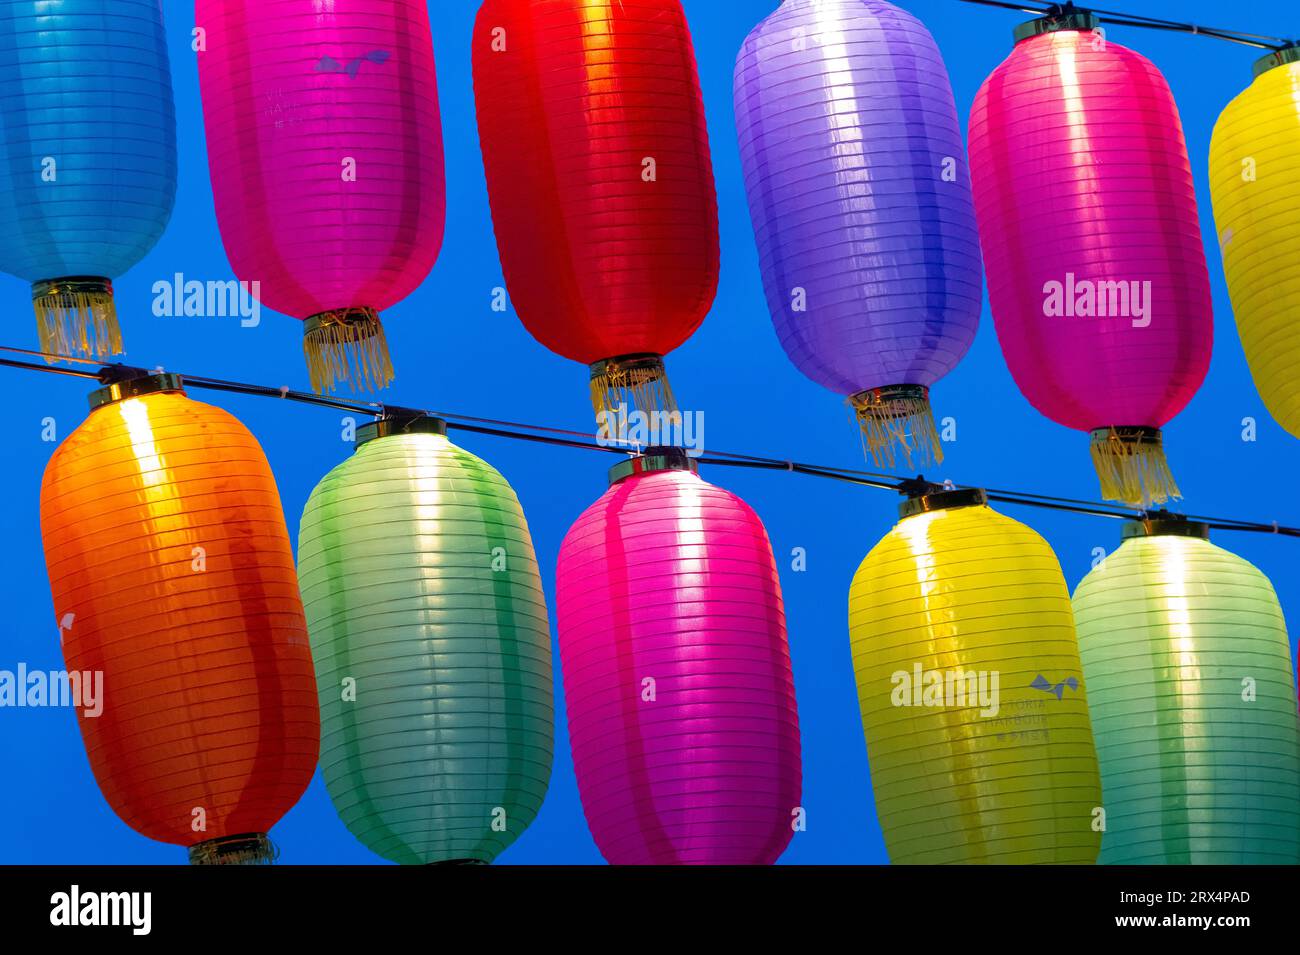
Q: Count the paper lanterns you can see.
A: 11